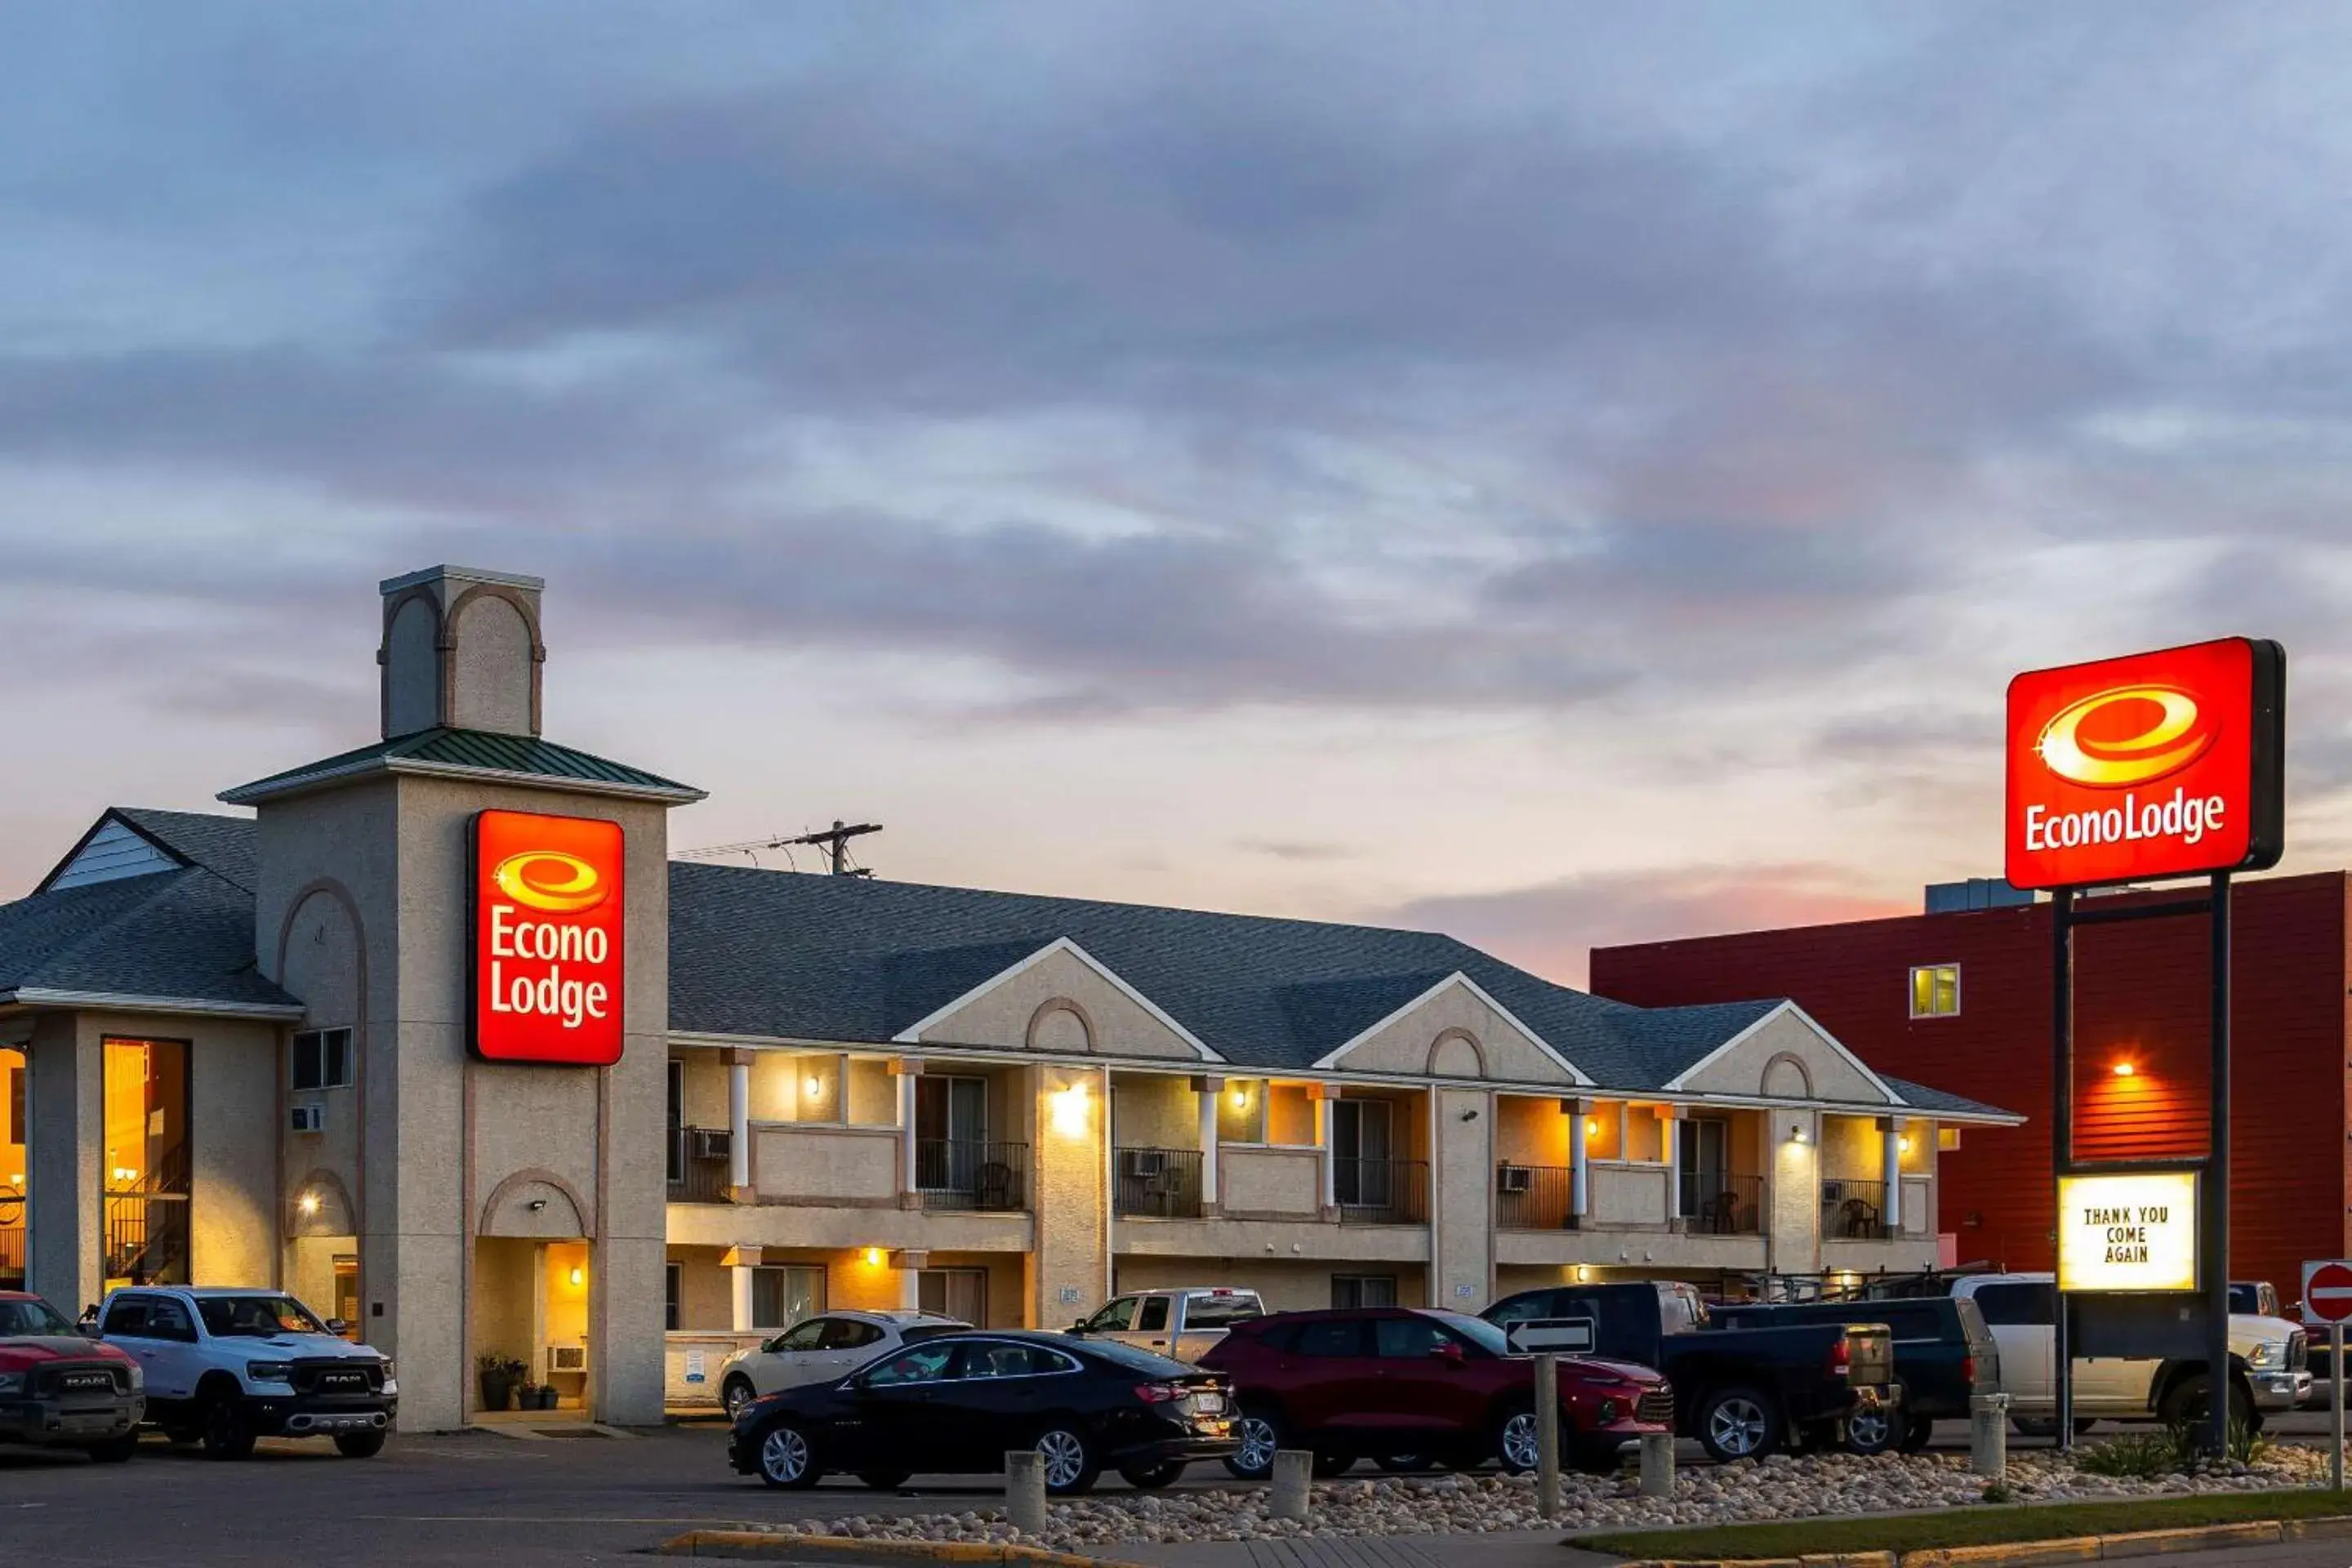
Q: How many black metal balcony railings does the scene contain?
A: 7